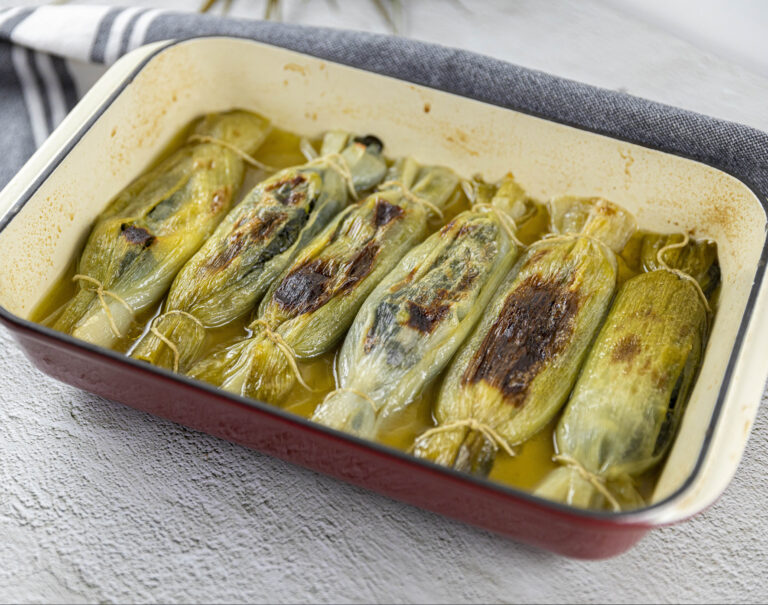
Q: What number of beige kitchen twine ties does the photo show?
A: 12